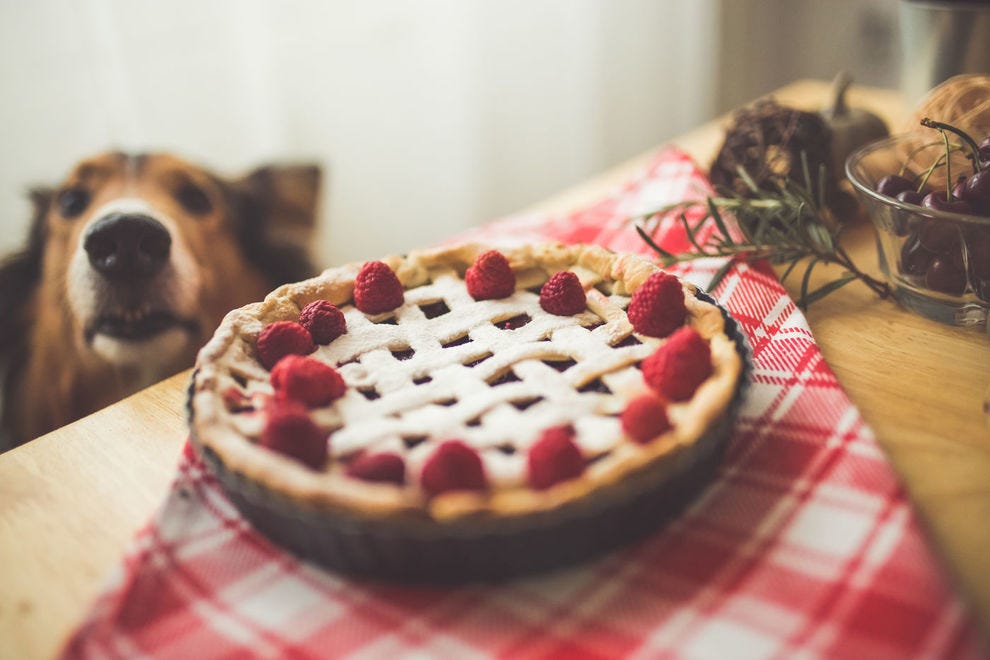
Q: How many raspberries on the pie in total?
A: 13